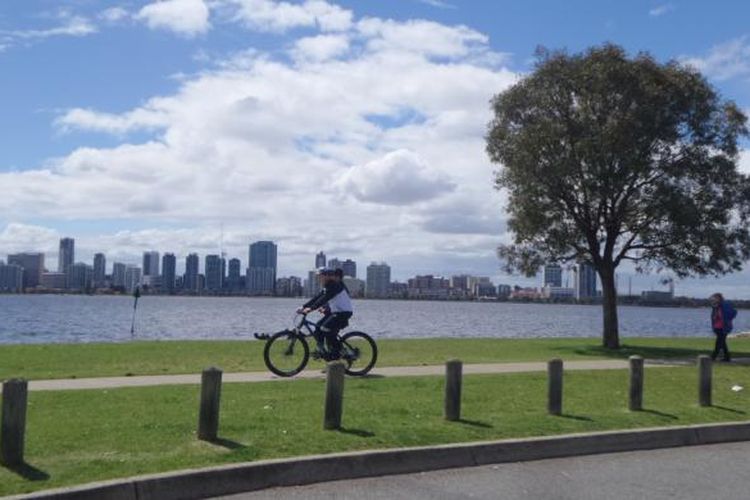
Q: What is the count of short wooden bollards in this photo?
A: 7